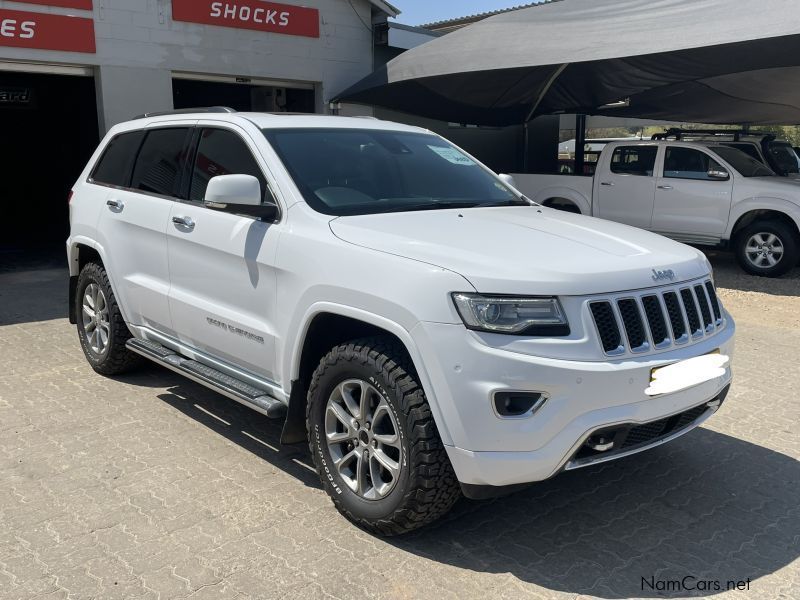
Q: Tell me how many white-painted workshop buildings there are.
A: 1